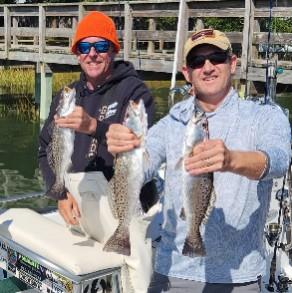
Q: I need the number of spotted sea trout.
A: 3